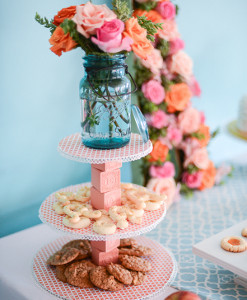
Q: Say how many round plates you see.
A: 3